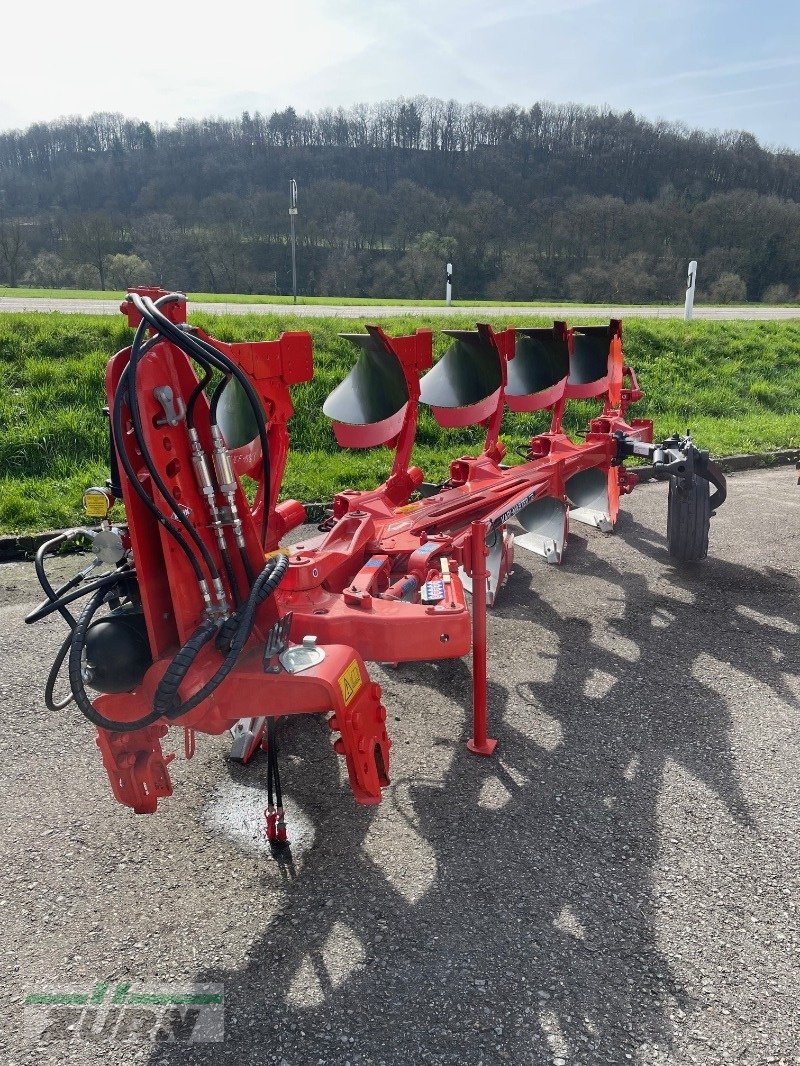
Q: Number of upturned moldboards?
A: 5